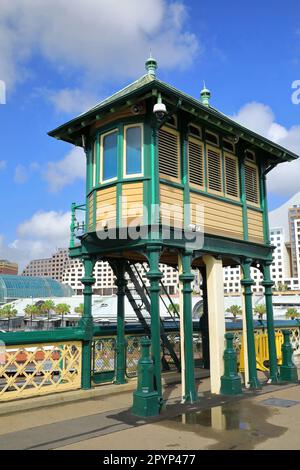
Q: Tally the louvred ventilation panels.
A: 5